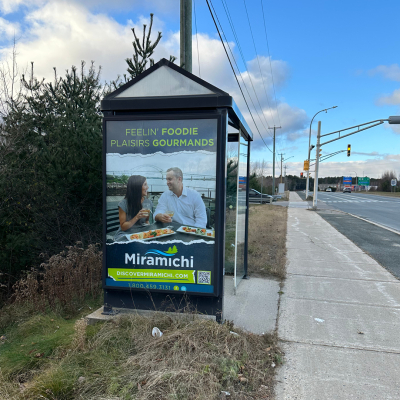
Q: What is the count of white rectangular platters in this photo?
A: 2